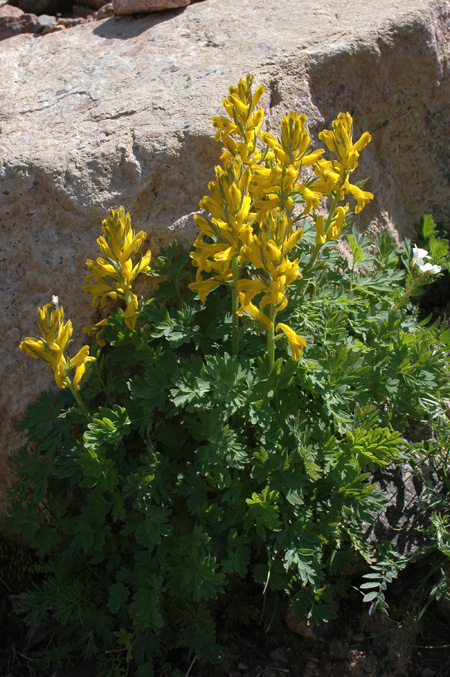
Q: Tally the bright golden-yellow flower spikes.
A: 7